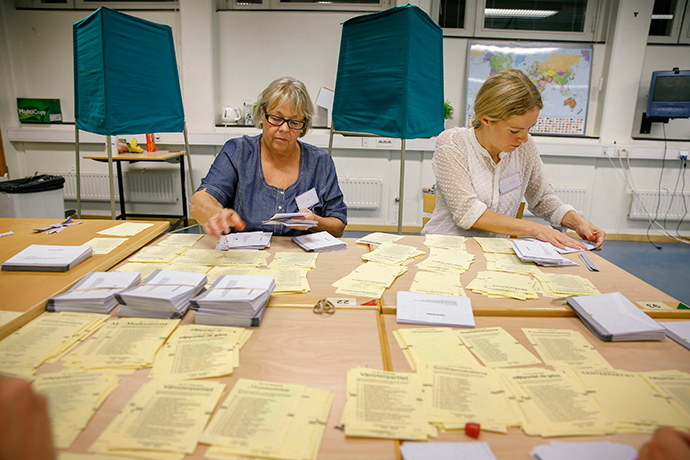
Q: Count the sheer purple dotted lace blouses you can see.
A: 0